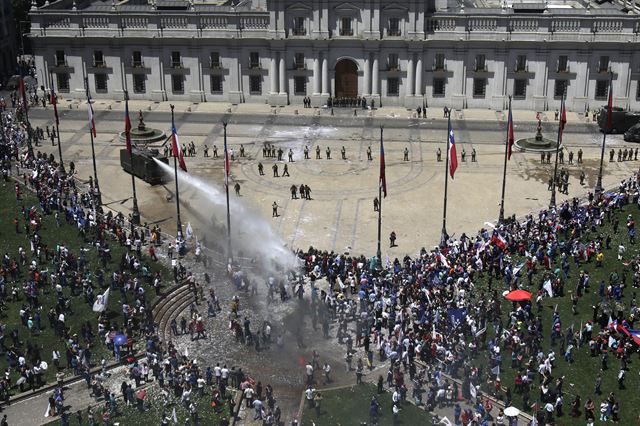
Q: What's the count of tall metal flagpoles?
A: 11